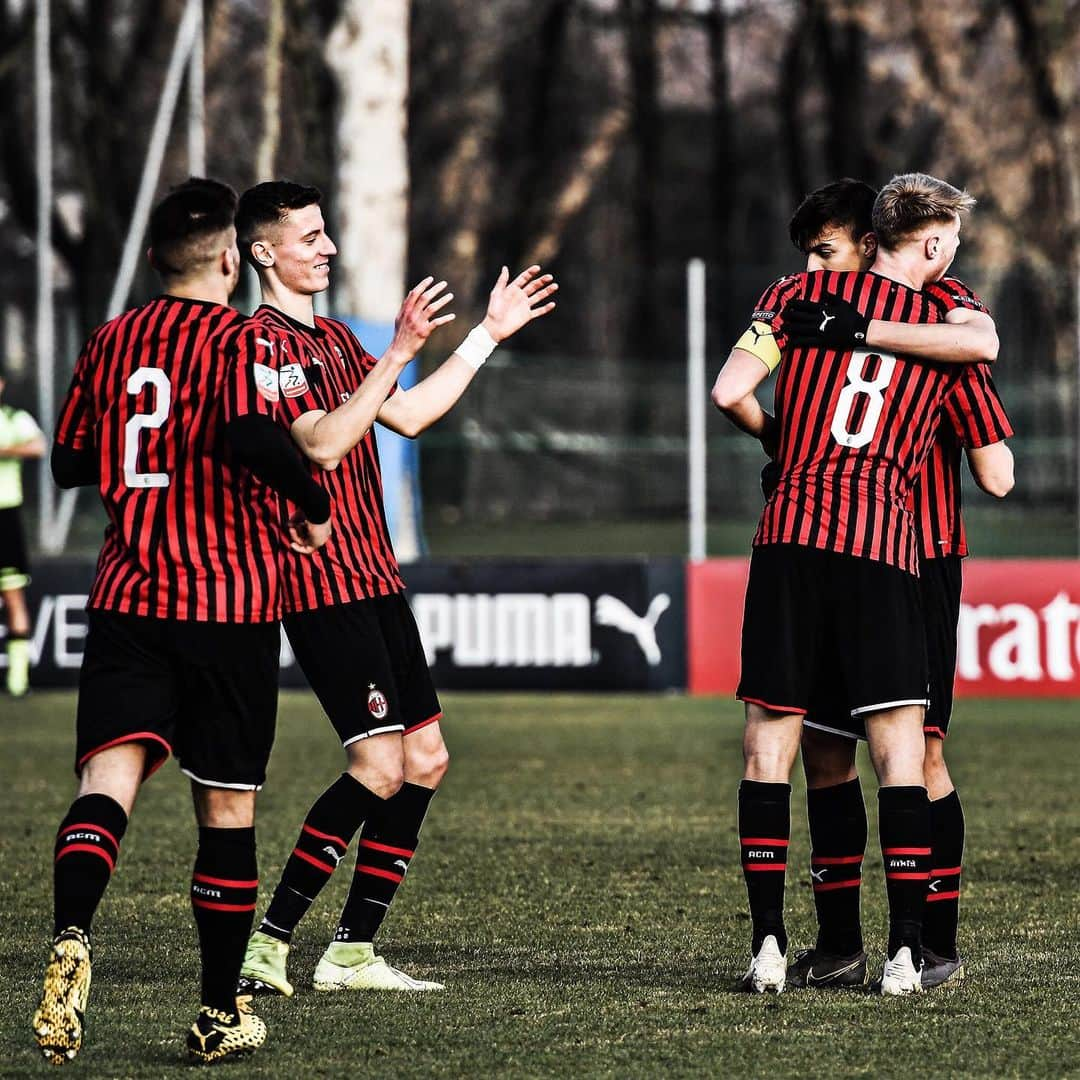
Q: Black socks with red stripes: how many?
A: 8